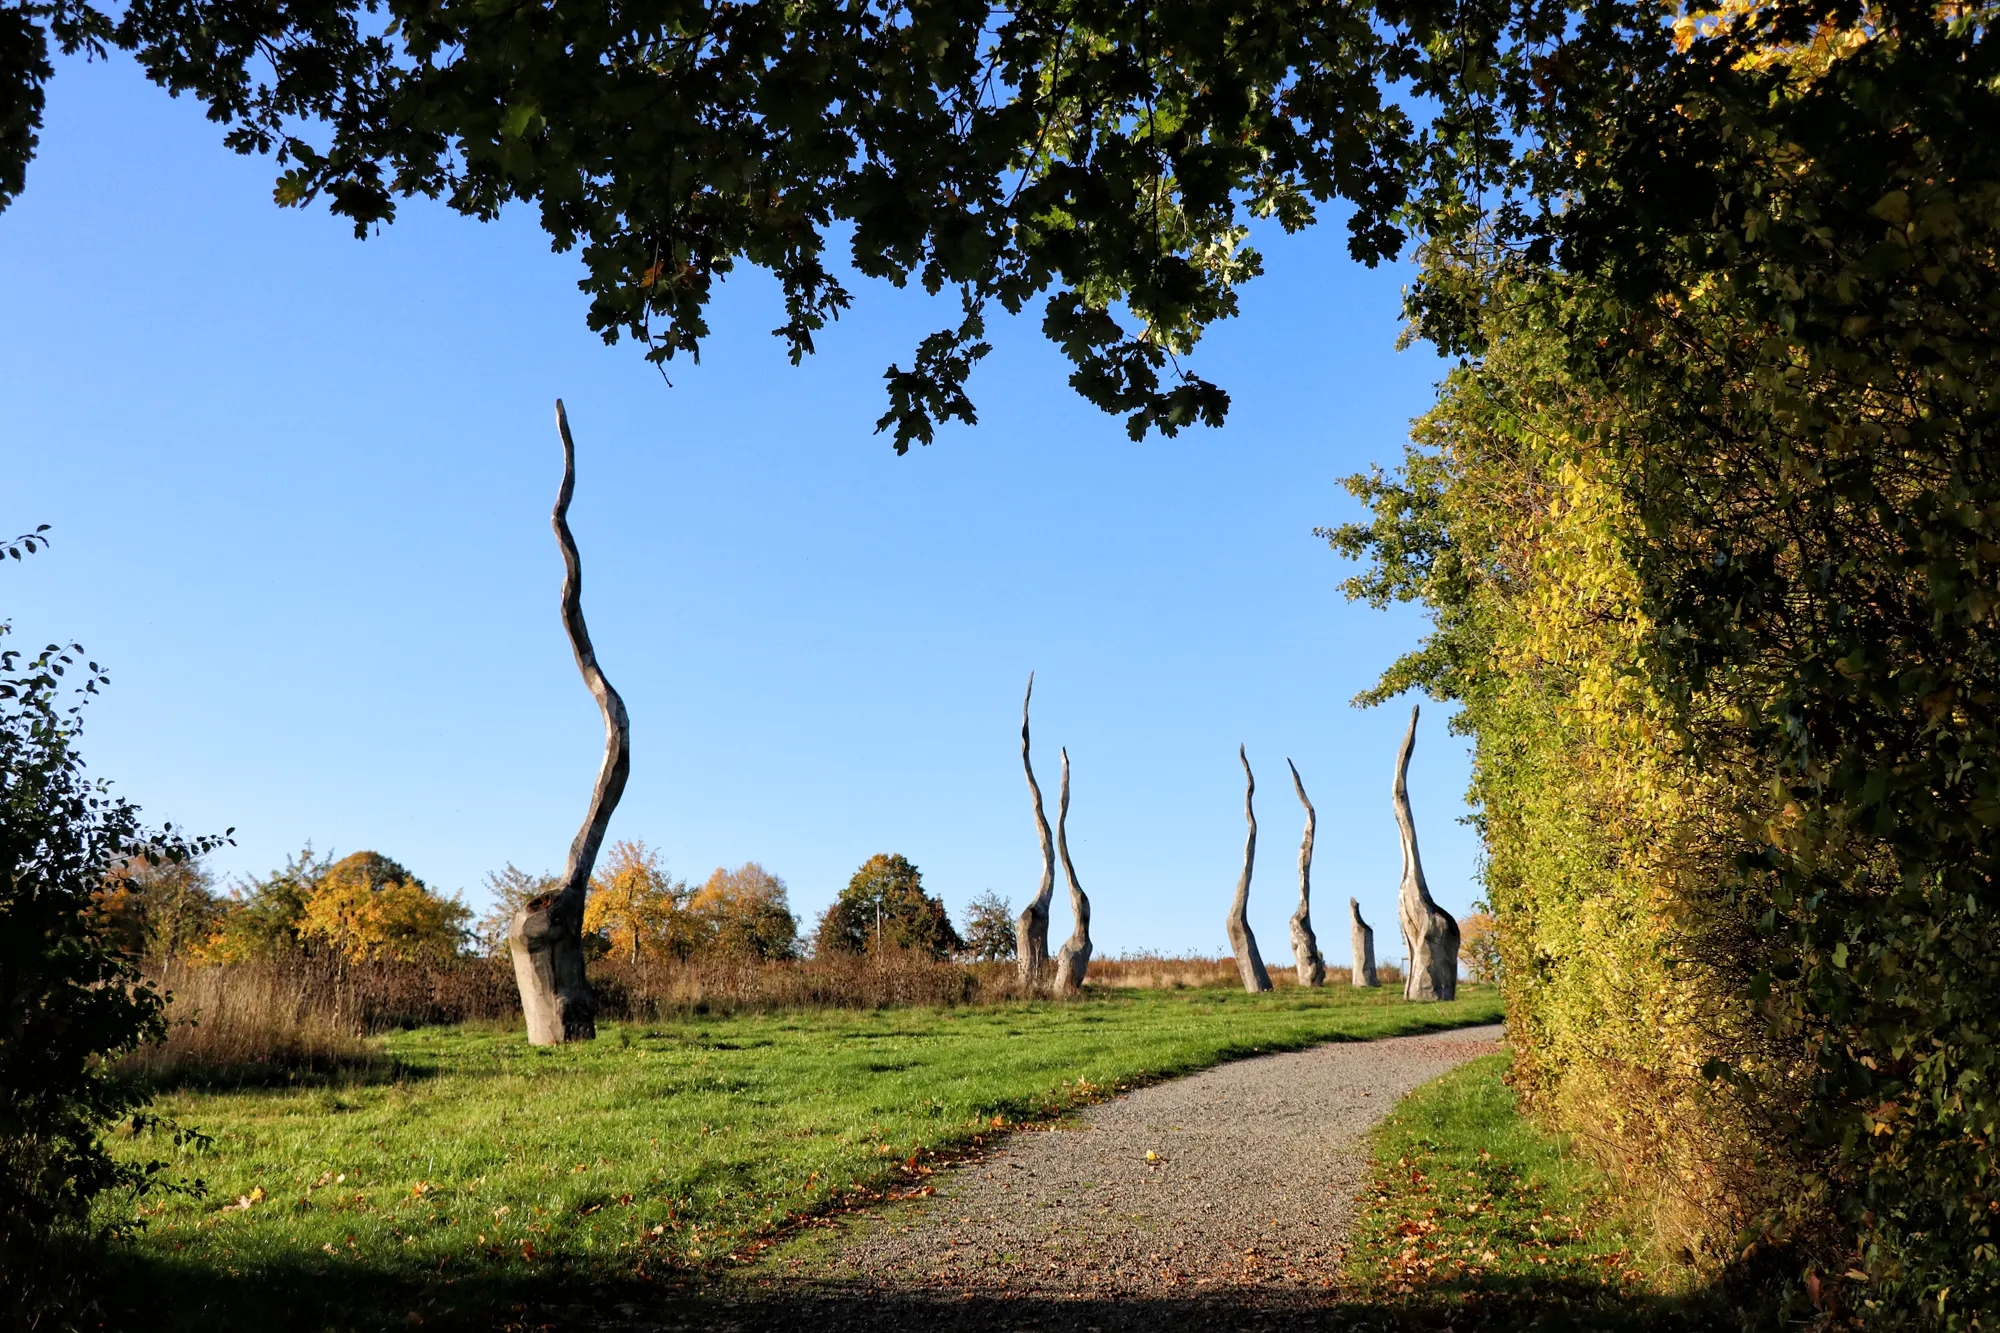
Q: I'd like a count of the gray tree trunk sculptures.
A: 7